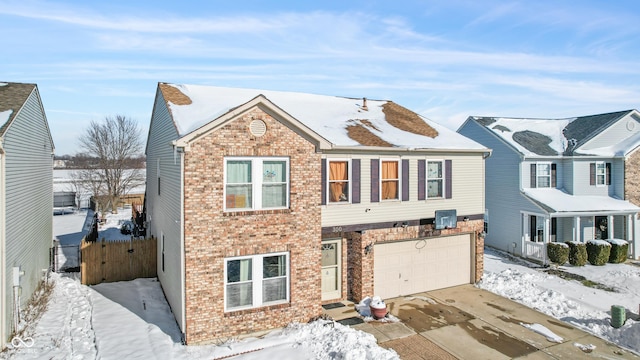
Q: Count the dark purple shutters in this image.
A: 6